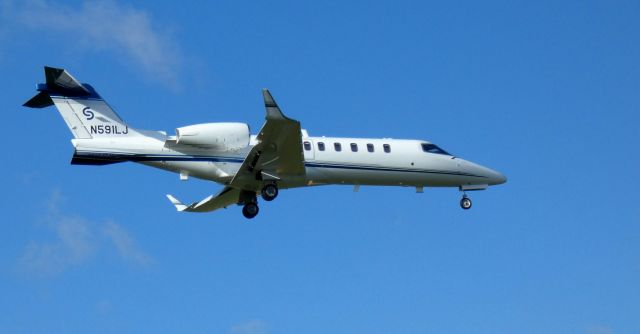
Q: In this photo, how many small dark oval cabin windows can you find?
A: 6